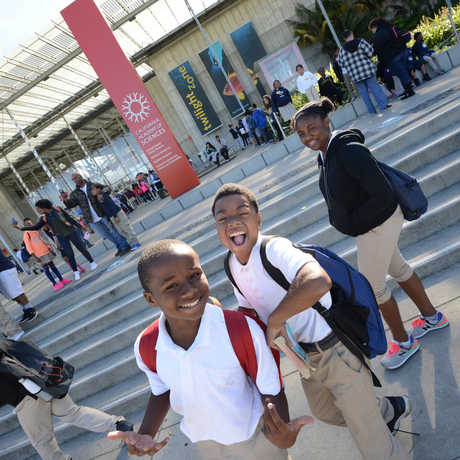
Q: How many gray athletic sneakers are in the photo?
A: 2